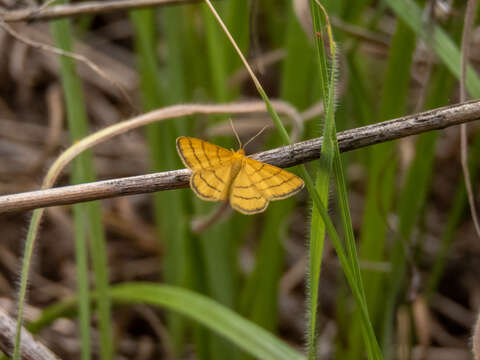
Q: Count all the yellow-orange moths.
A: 1